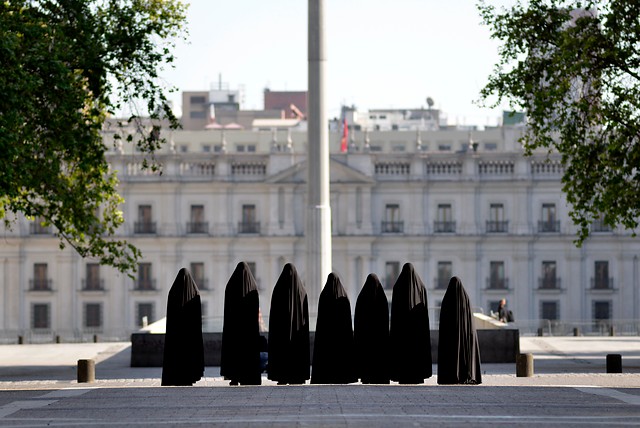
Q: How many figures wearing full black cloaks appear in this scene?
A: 7